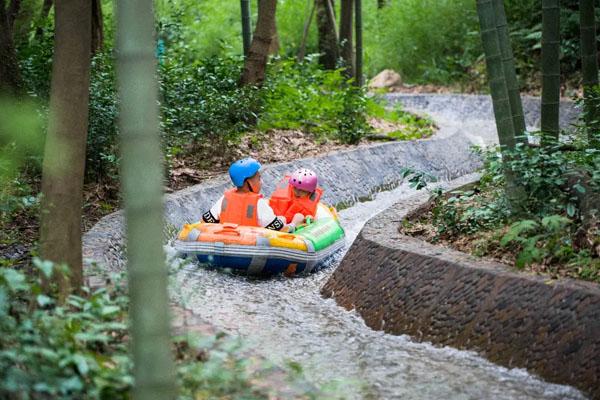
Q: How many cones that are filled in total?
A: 0